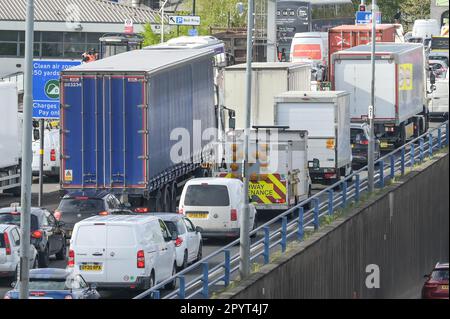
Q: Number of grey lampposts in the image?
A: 3